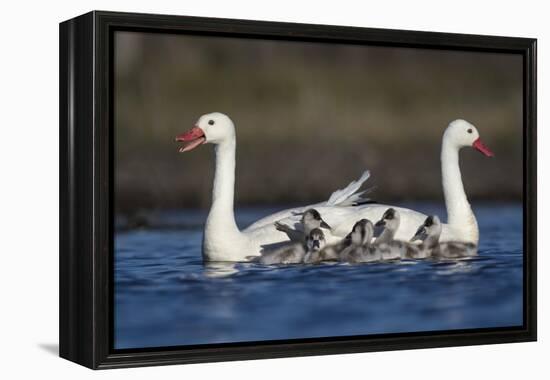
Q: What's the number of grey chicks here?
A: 5